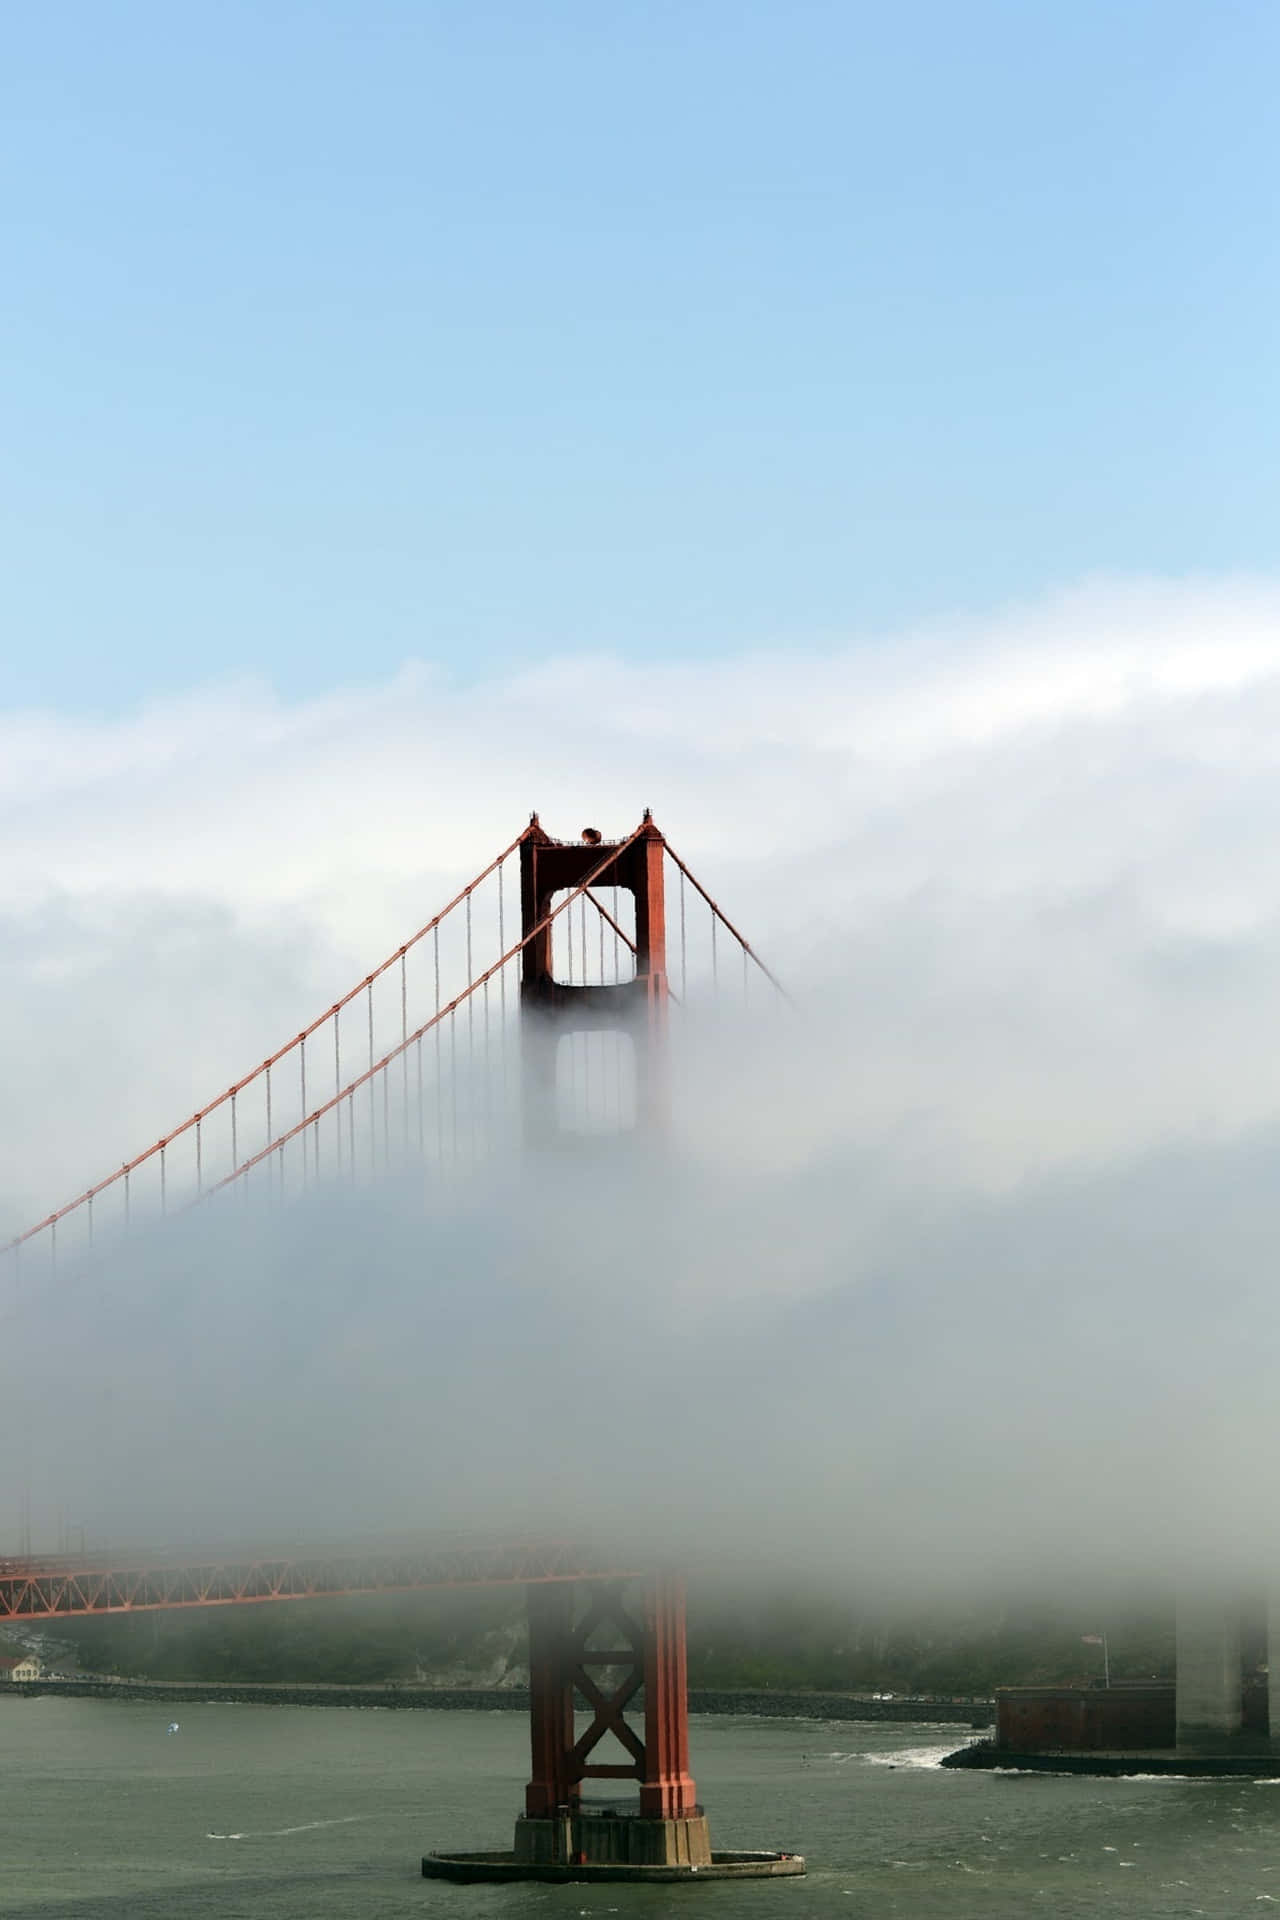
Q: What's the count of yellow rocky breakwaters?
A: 0